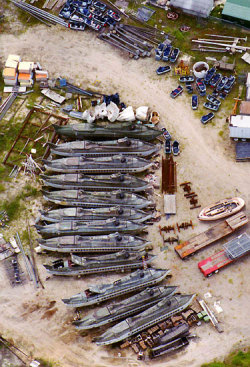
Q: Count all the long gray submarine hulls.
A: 12